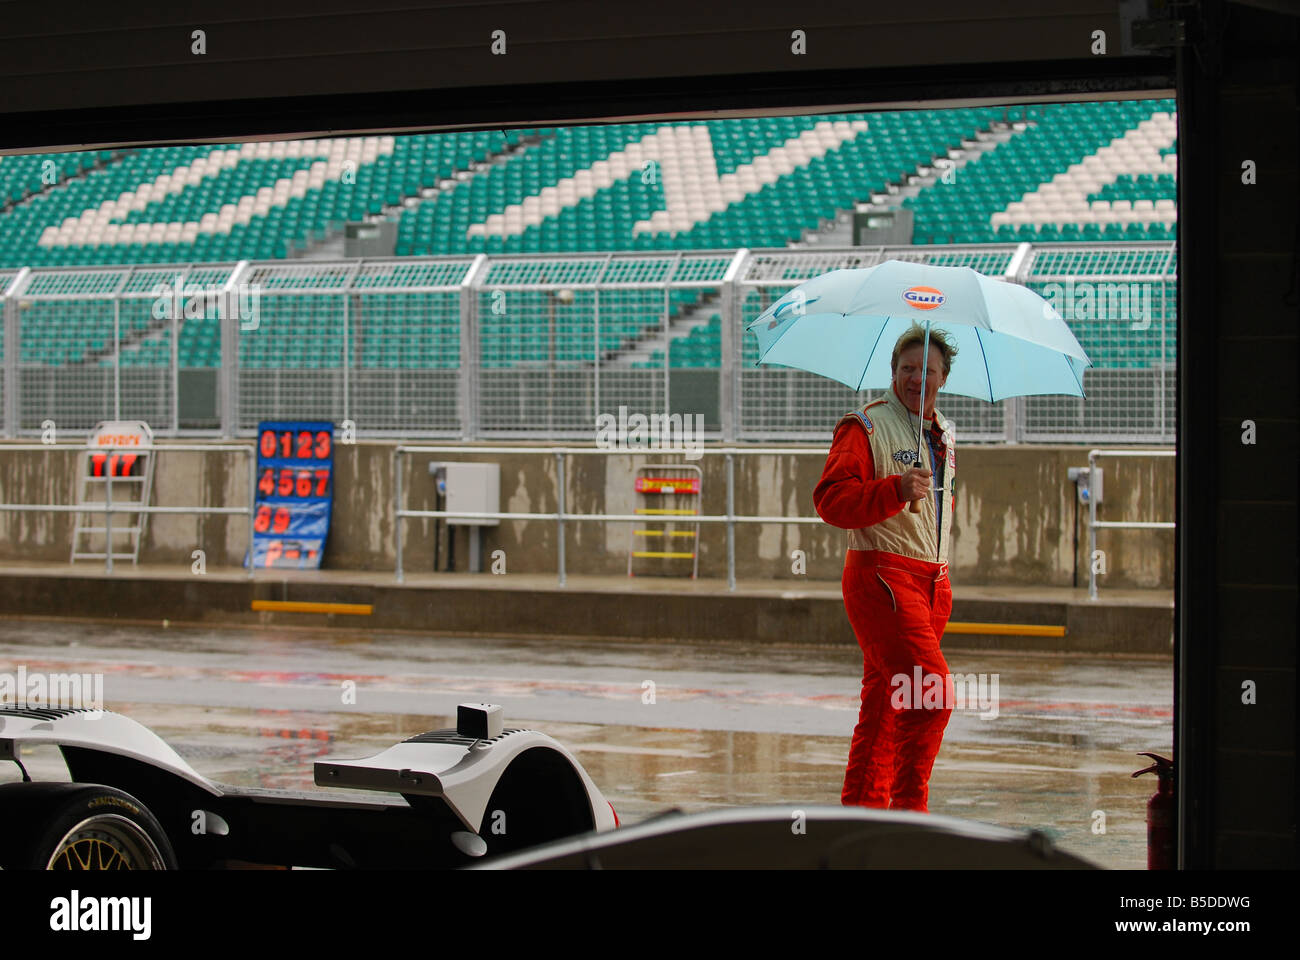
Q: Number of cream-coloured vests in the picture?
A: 1